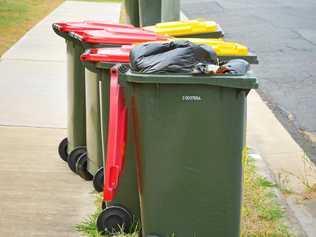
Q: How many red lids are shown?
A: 4